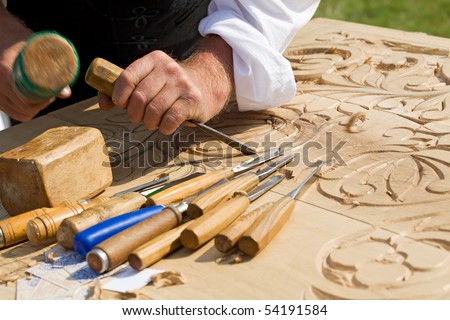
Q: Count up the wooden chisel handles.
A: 11